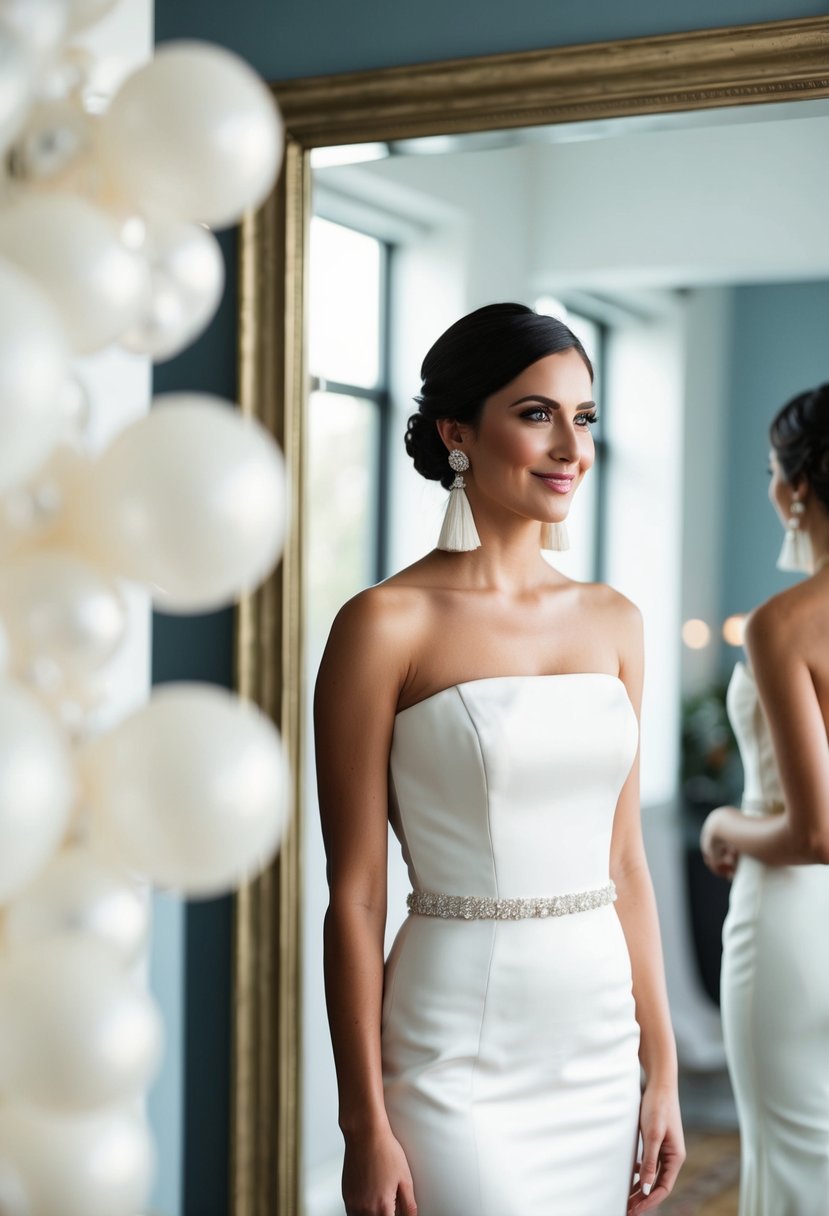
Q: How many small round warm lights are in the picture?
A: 2